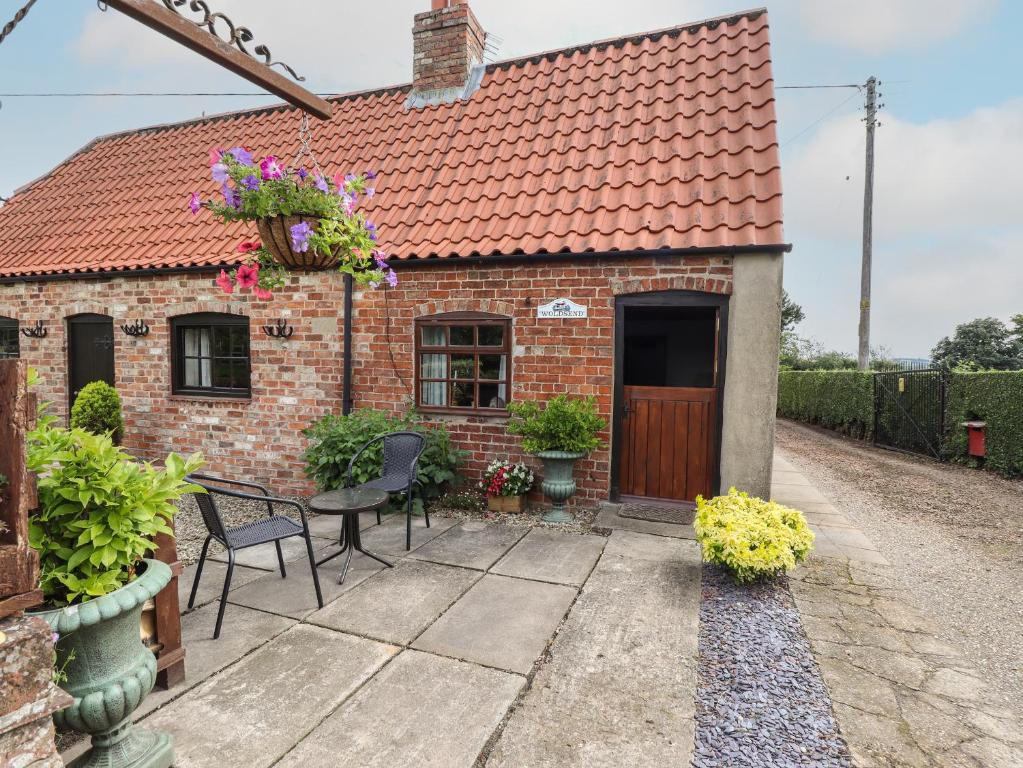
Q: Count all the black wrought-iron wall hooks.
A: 3